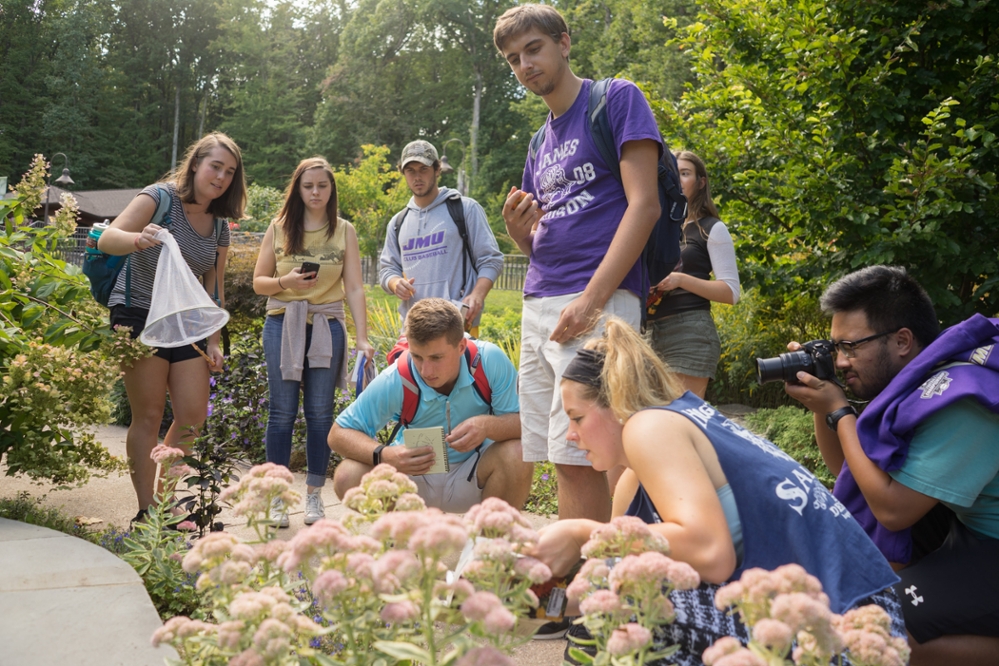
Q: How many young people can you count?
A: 8